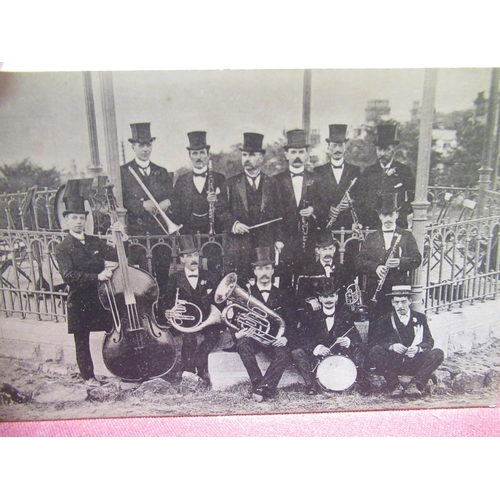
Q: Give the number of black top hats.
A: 12